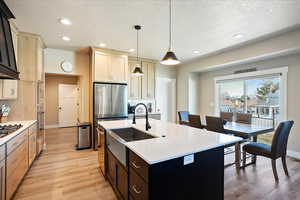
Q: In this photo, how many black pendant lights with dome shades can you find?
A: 2